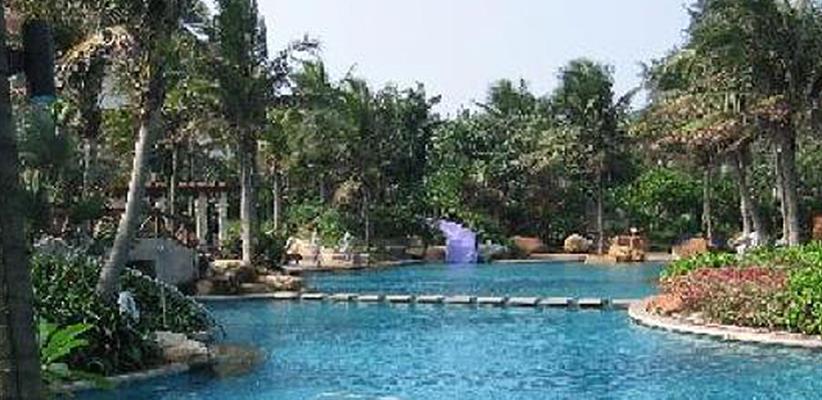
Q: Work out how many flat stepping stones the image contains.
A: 12